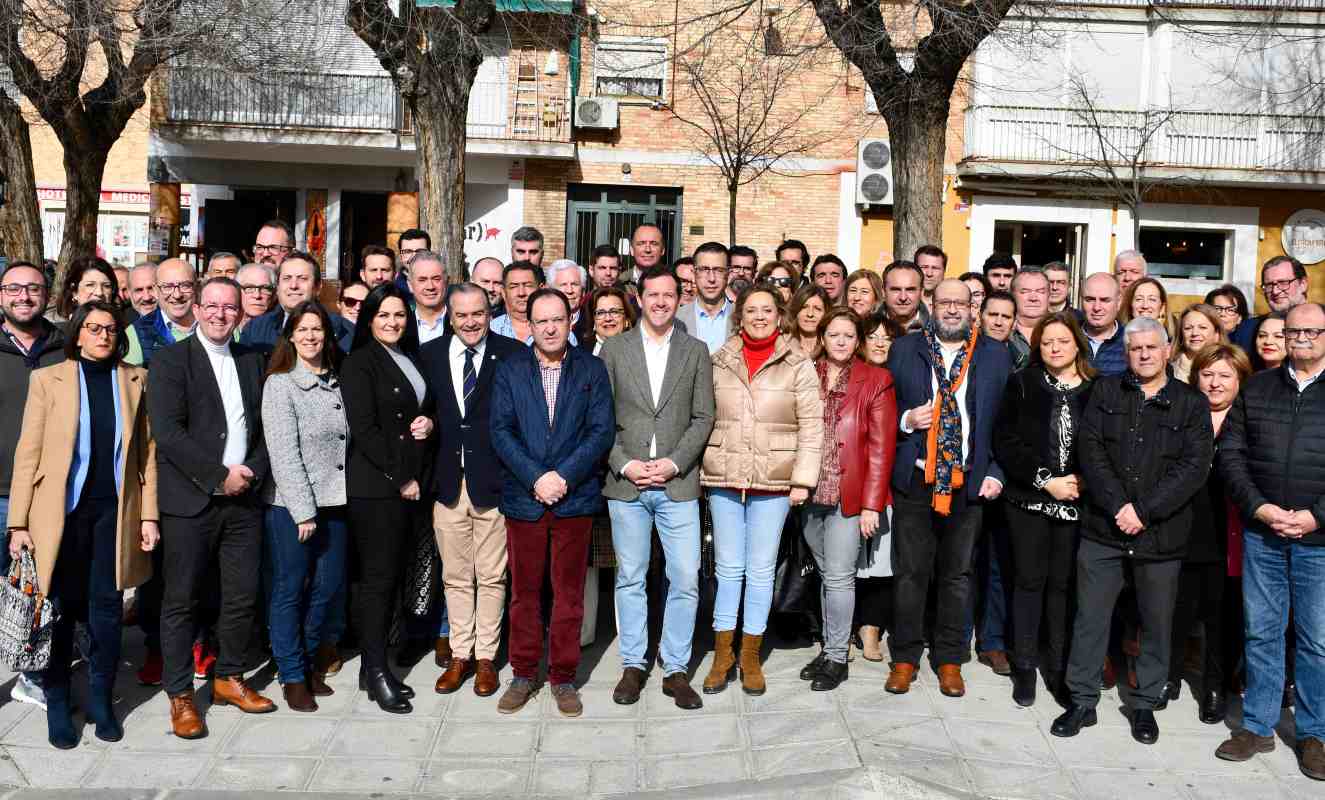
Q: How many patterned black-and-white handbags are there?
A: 1